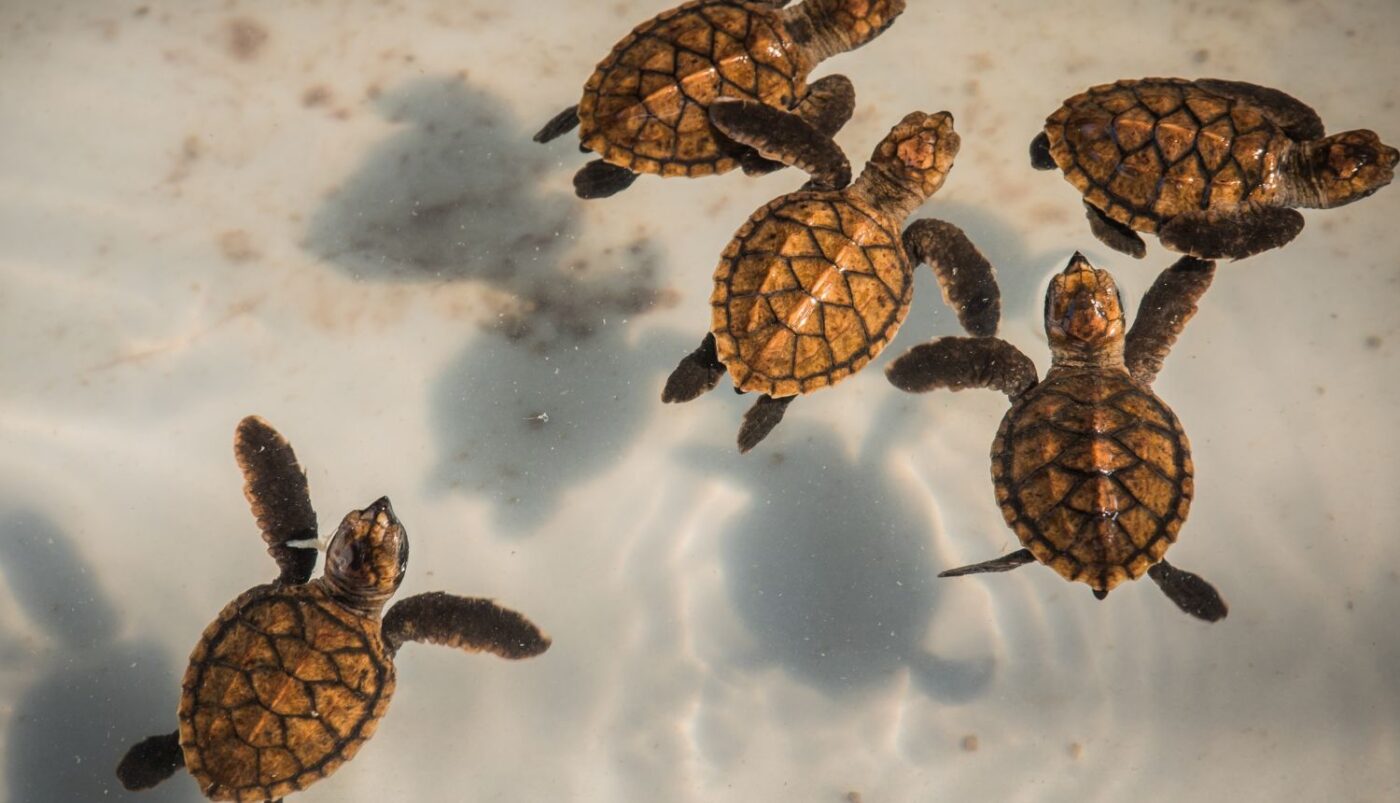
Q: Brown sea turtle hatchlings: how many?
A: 5